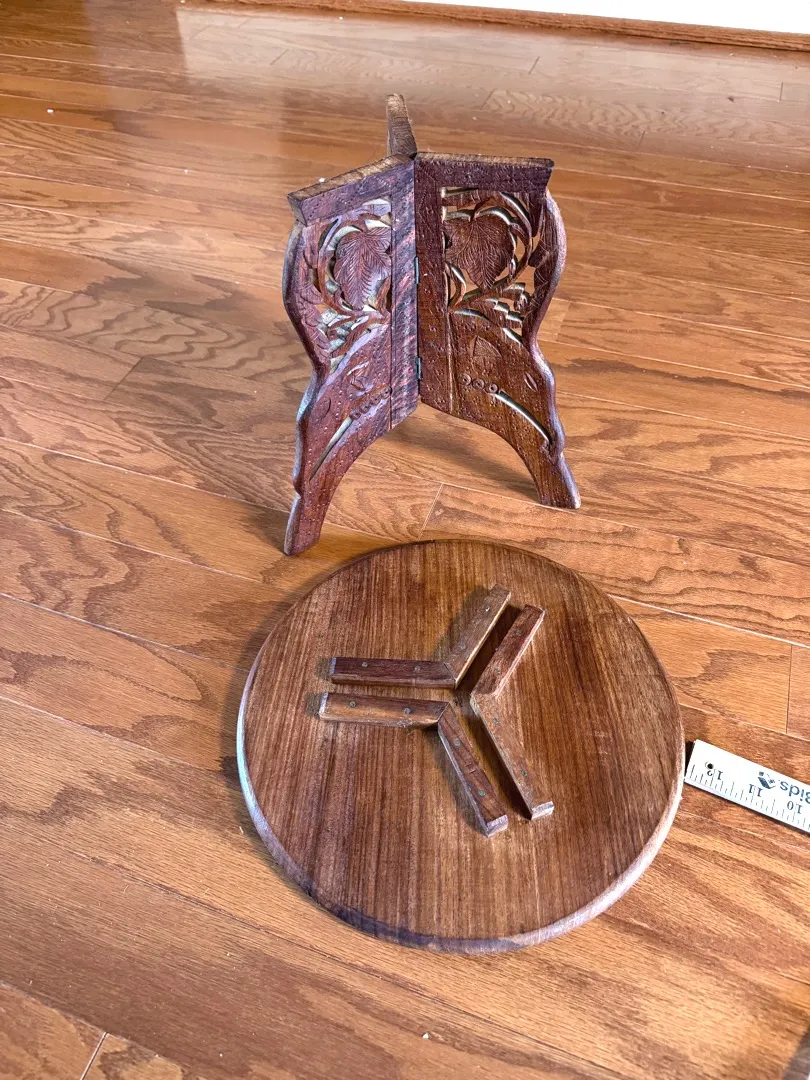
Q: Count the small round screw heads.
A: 12